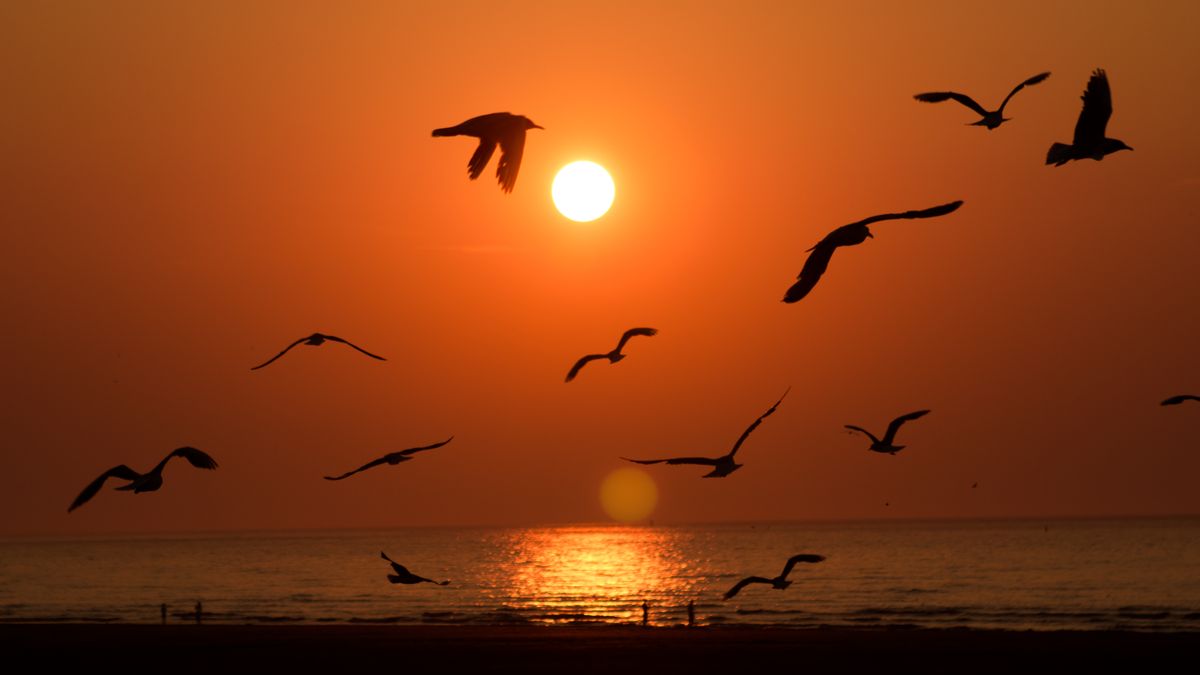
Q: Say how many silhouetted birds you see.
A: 13